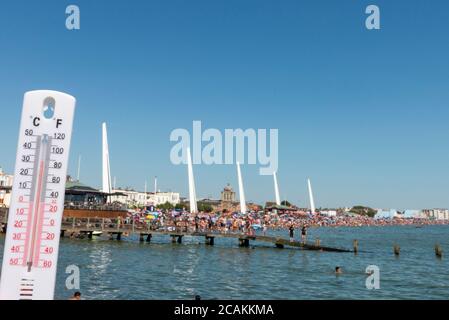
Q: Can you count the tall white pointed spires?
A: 5